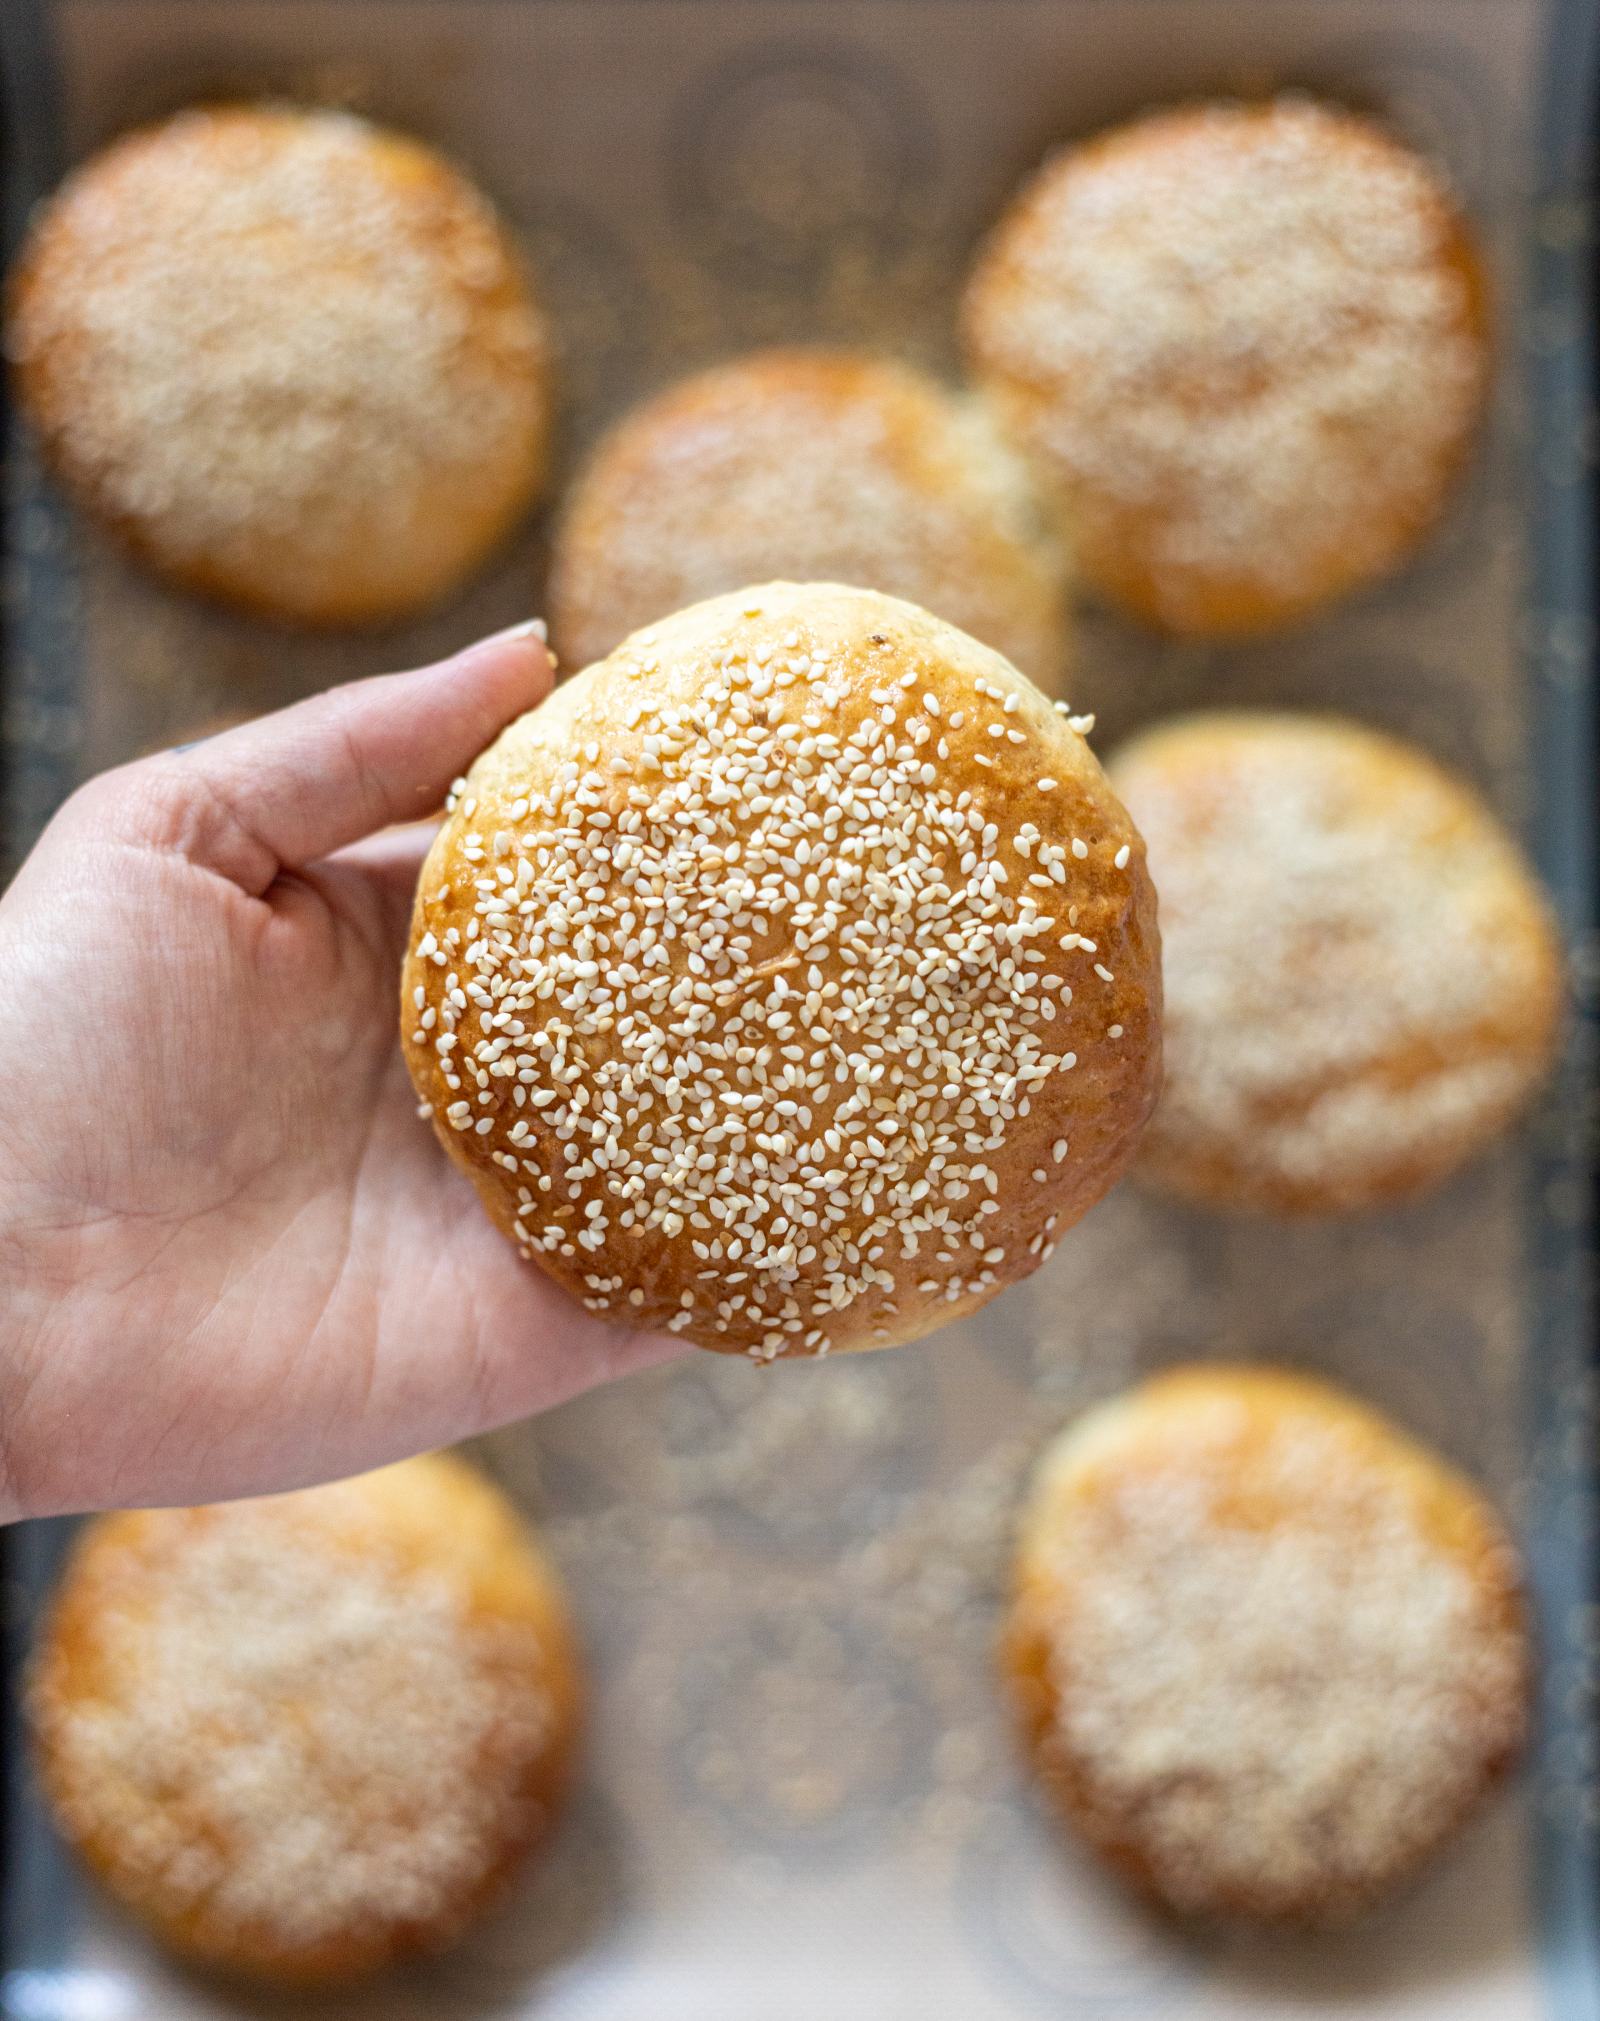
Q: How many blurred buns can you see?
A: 6